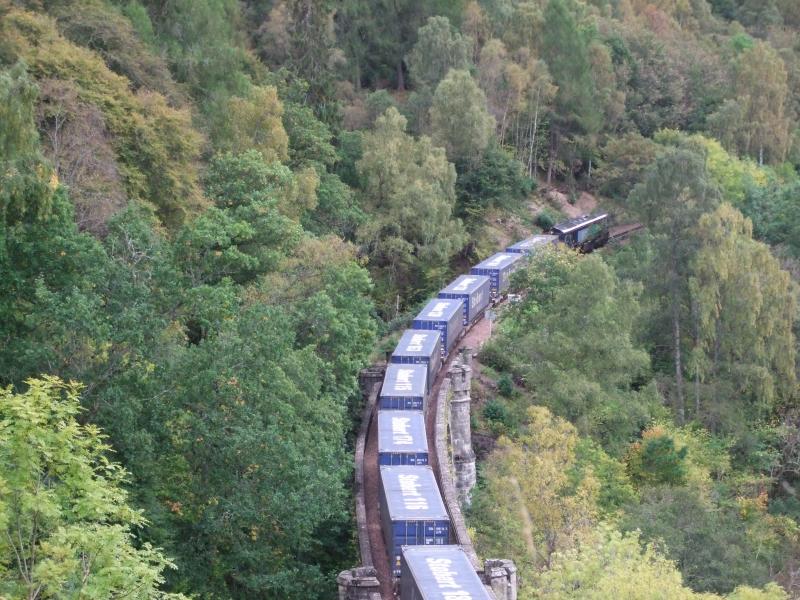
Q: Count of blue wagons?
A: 9